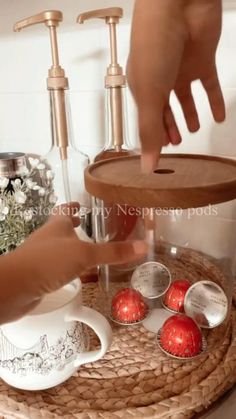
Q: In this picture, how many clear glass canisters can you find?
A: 1